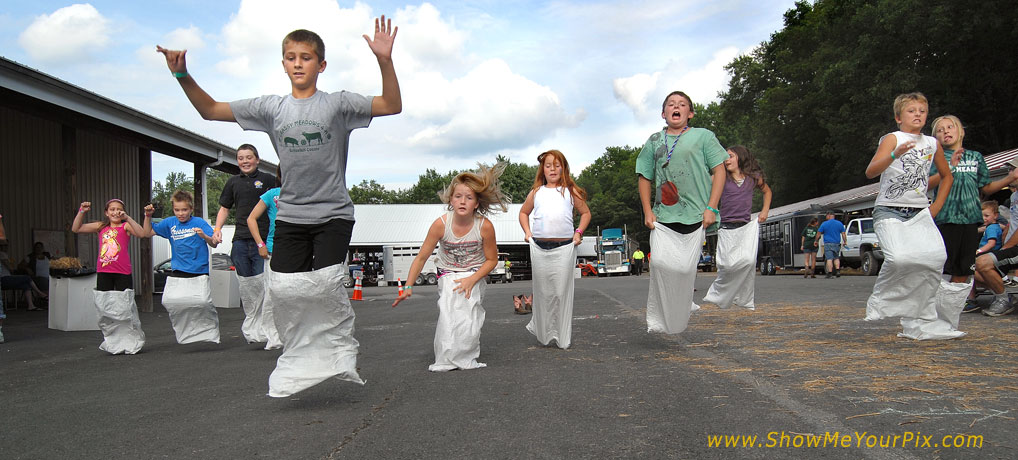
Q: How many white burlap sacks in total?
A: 11